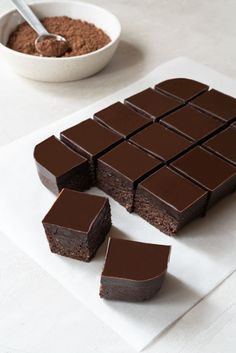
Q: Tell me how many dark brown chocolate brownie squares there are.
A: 14